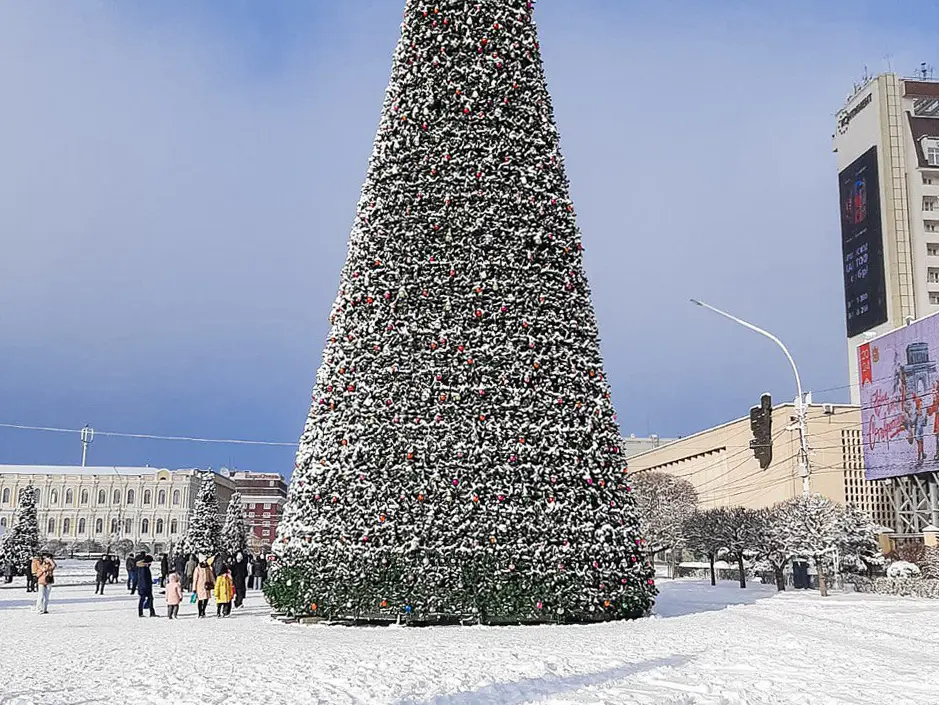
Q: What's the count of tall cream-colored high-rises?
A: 1